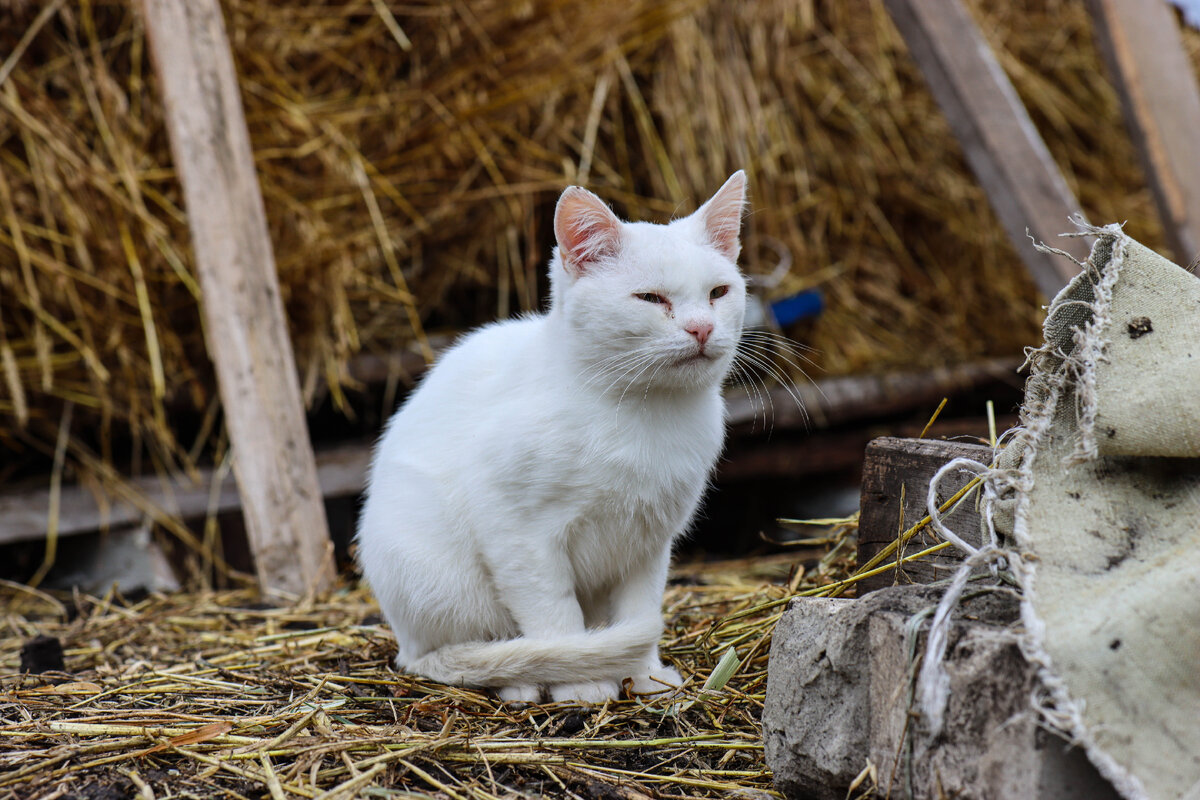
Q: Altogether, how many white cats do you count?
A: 1